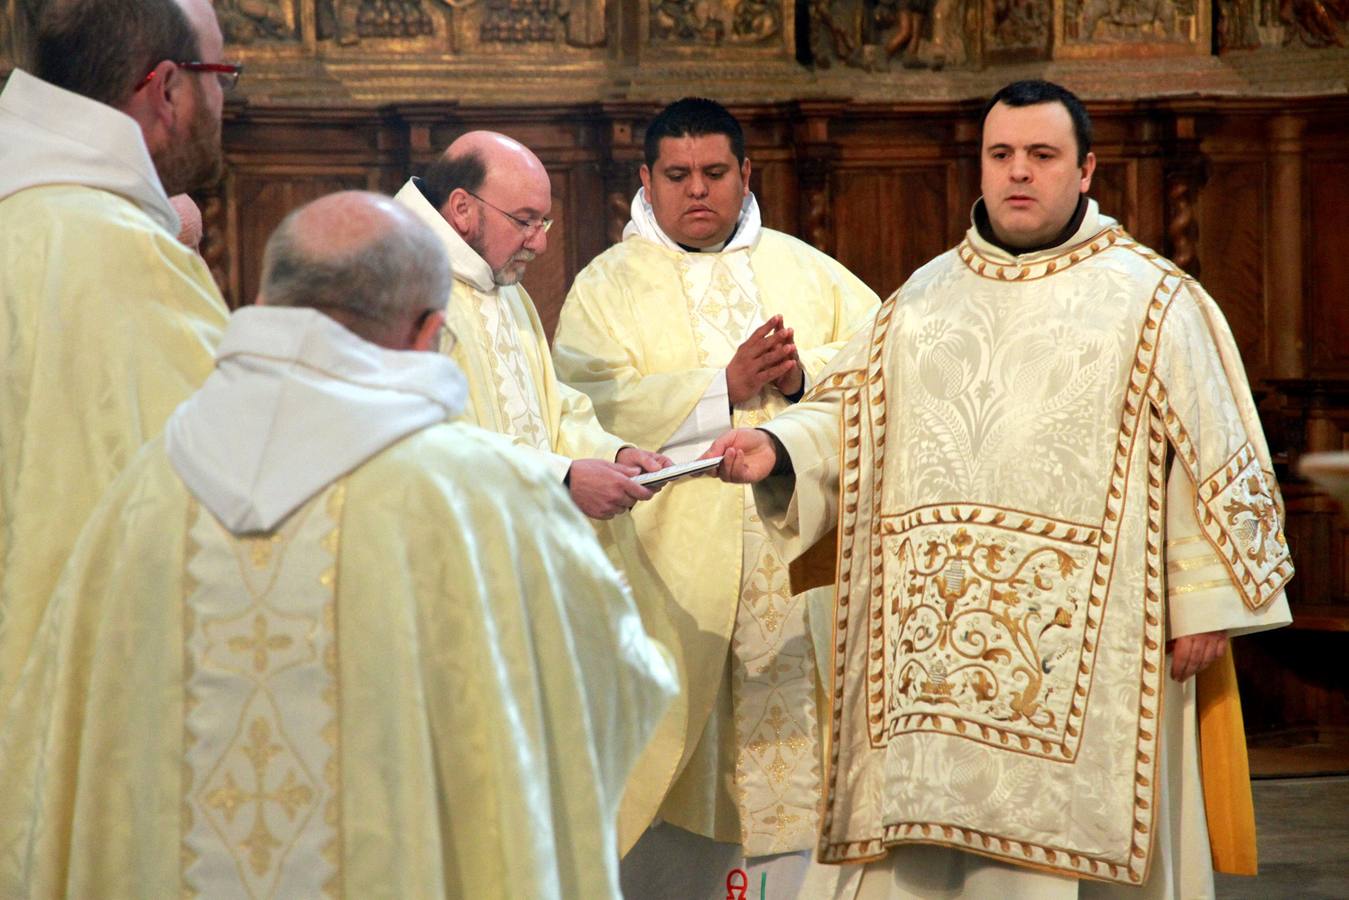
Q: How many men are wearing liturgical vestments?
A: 5